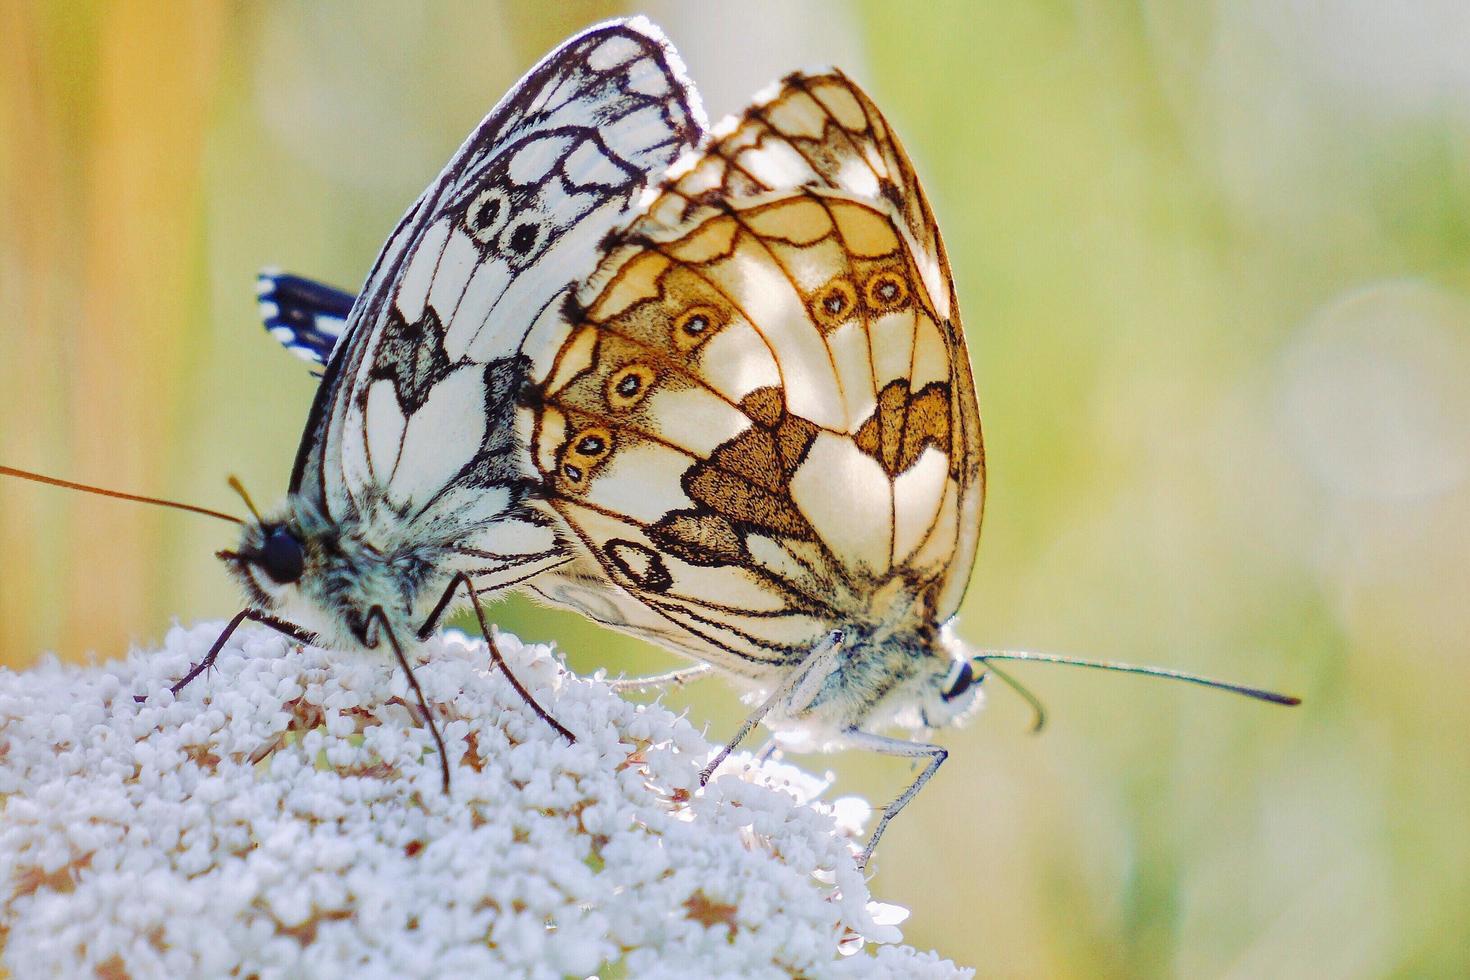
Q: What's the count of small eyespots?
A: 8